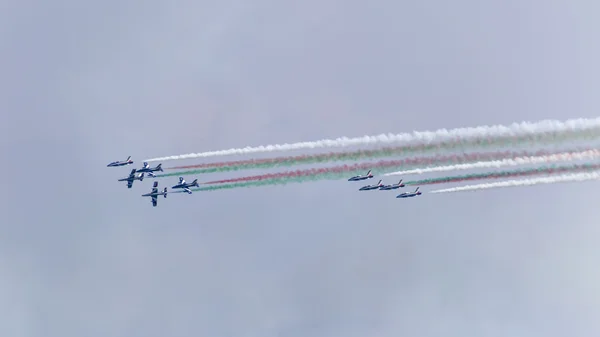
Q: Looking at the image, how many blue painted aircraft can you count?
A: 9